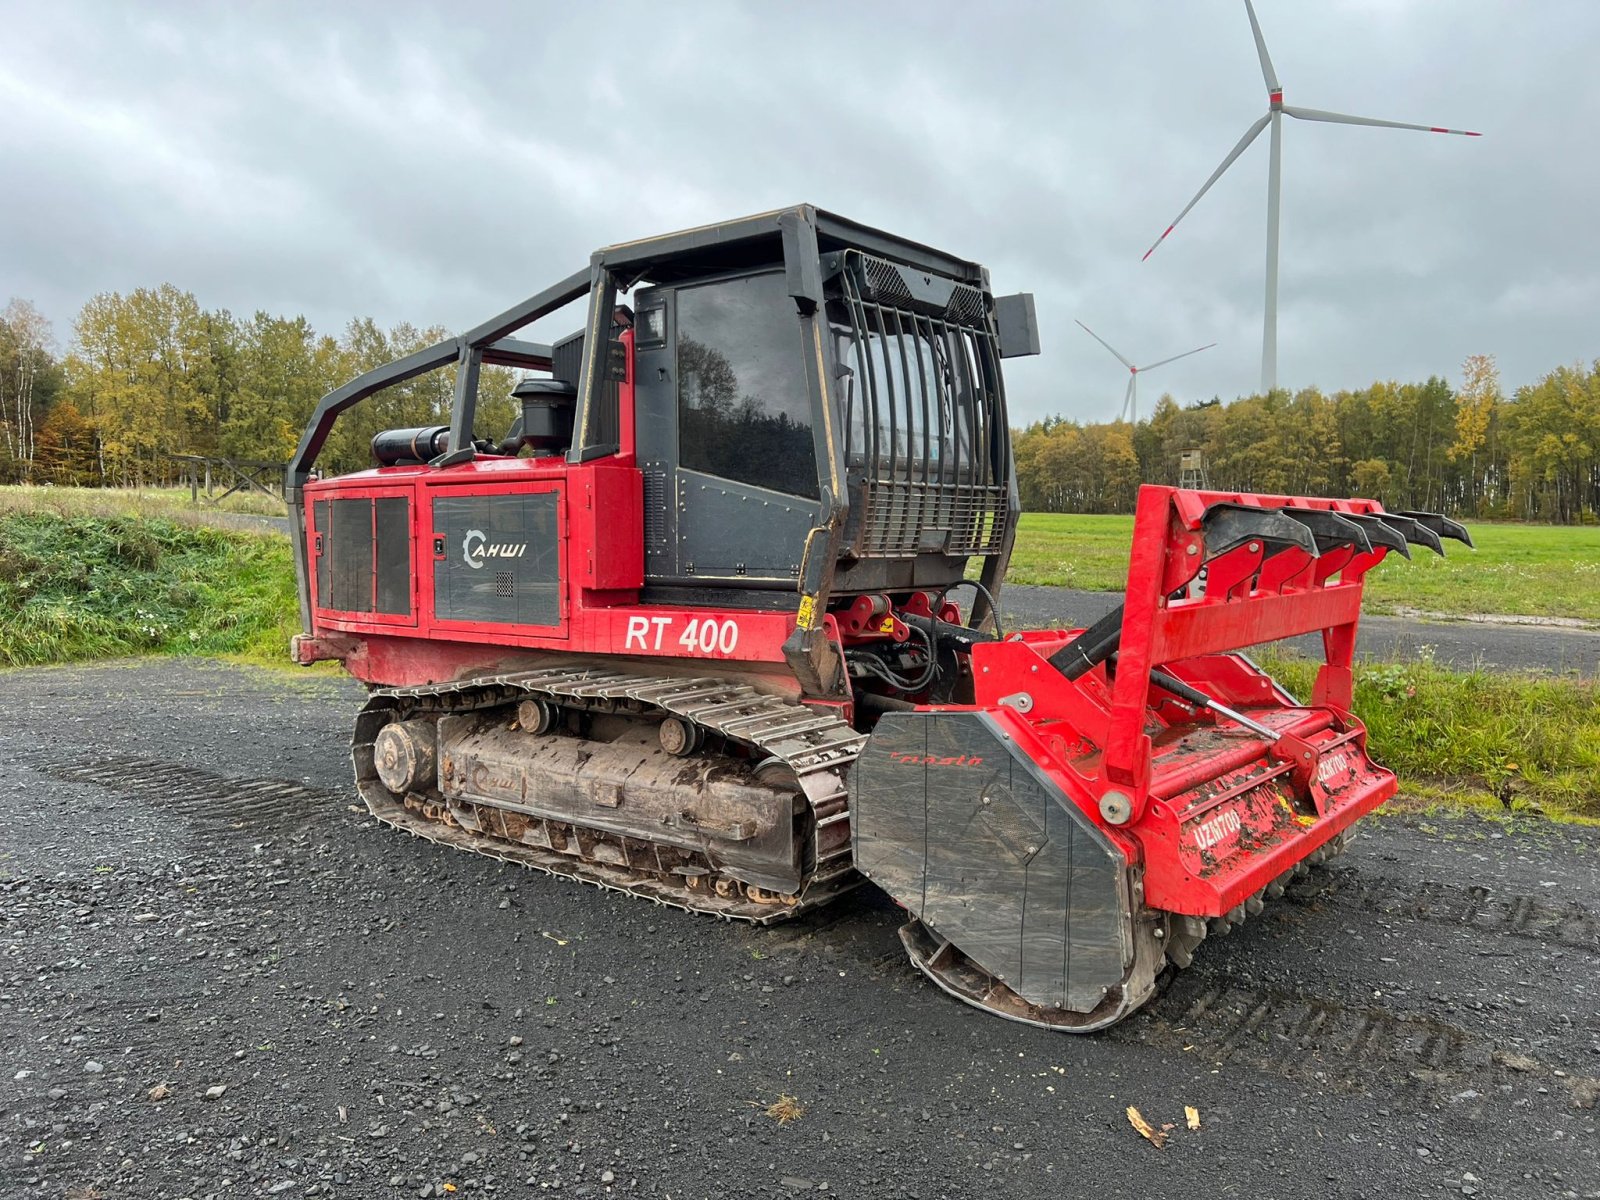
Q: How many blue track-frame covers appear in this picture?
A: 0